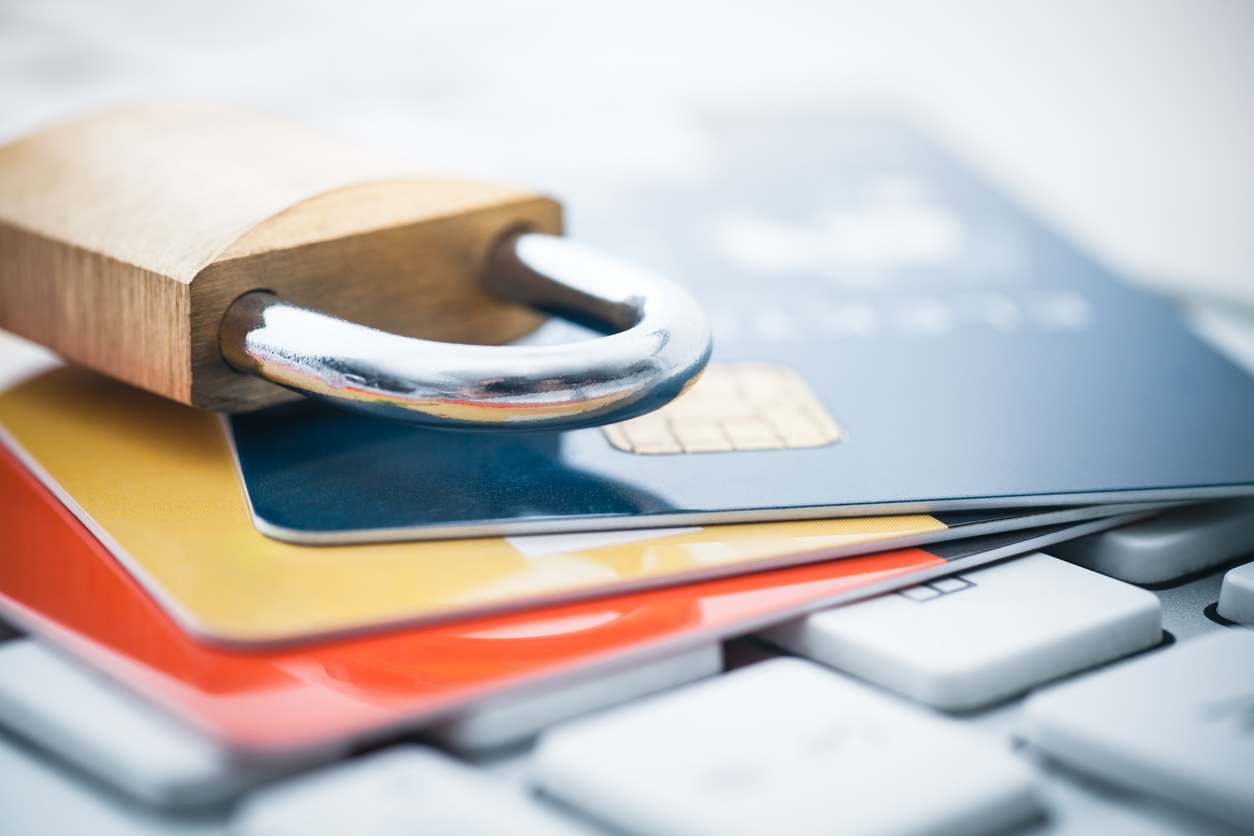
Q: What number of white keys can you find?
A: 8